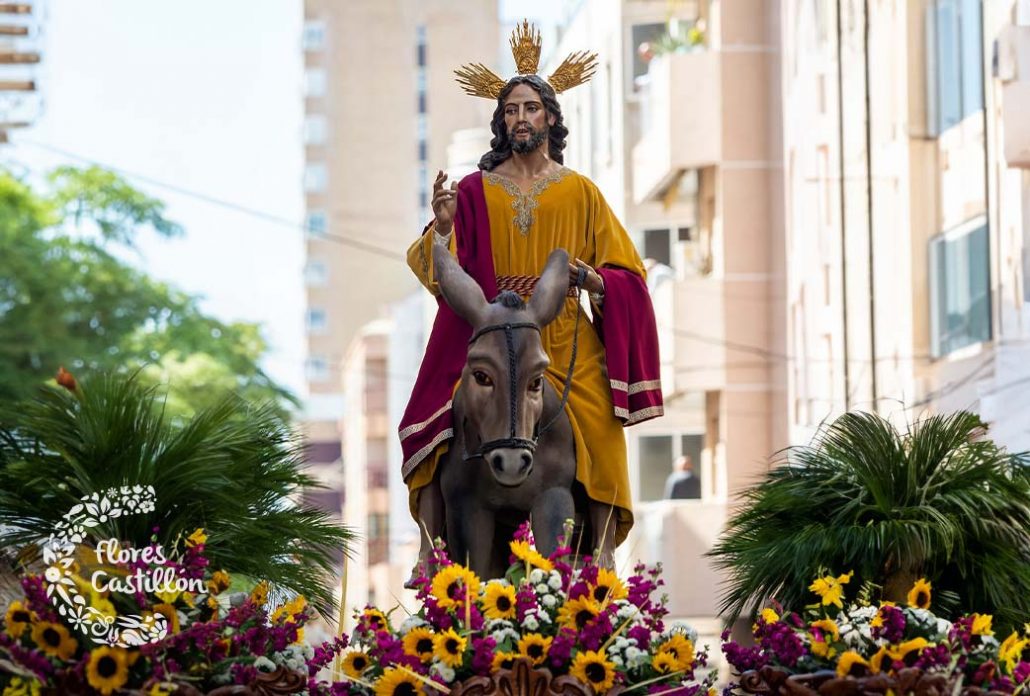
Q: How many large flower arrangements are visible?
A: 3